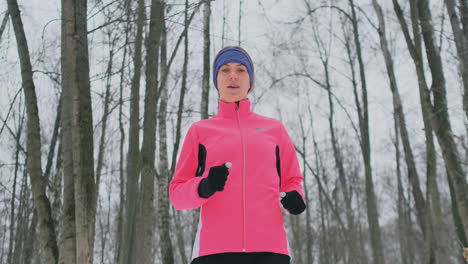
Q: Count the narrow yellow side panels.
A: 0